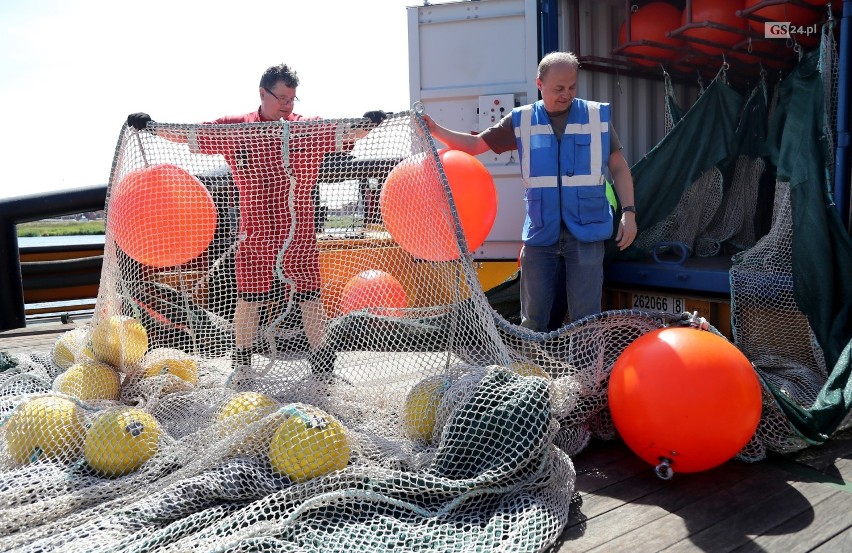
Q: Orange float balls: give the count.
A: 7